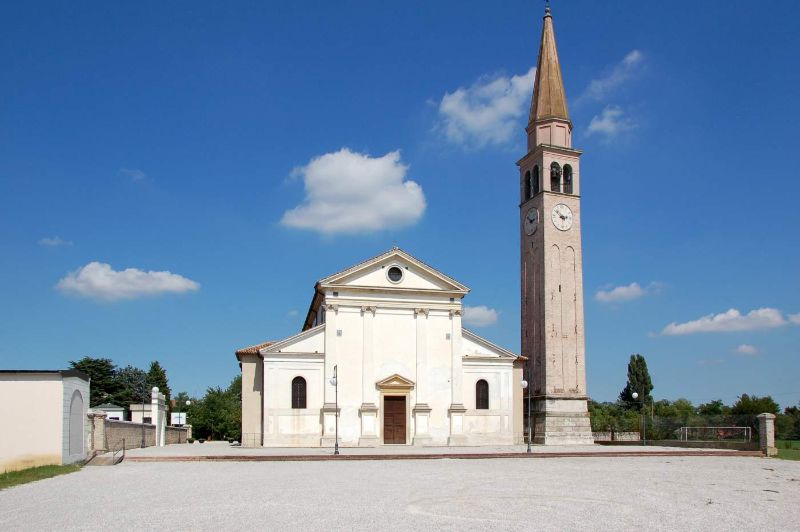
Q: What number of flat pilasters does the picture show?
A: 4